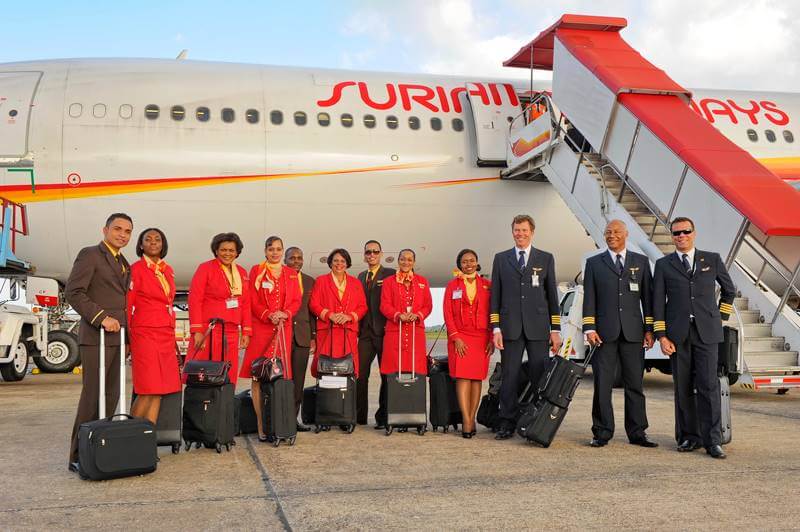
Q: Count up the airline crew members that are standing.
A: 12